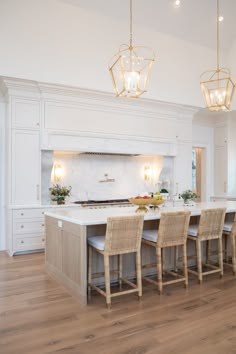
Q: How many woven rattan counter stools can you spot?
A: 4